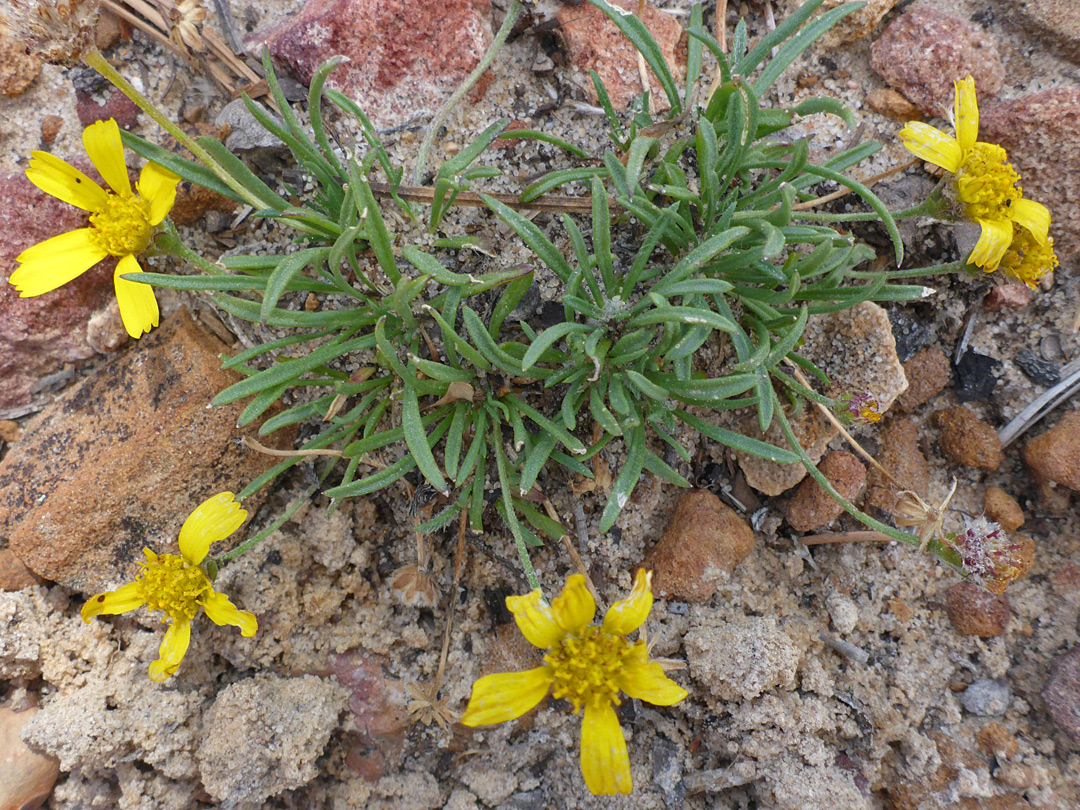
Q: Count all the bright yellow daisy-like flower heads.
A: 5